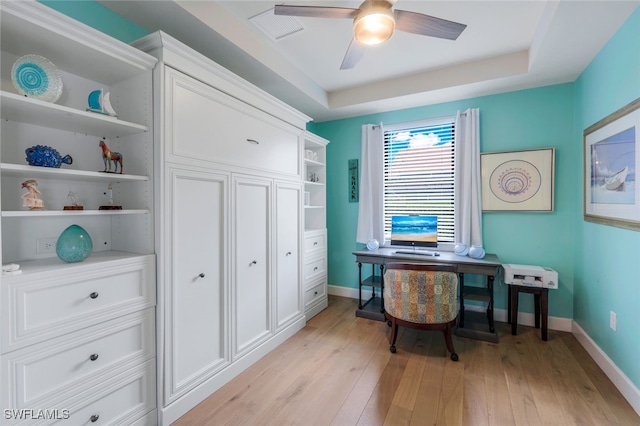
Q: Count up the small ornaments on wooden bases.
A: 2